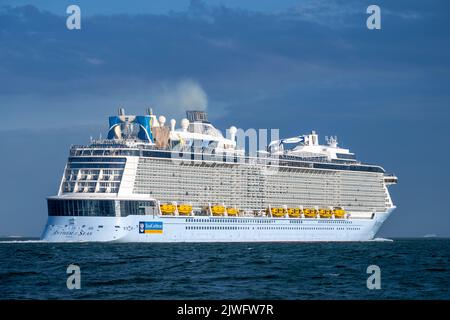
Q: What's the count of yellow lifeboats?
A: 9